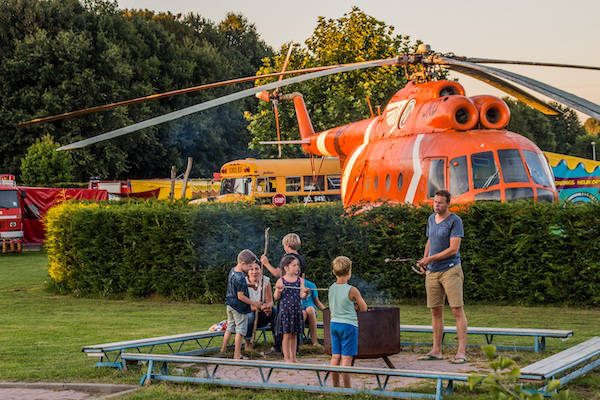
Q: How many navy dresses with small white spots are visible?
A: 1